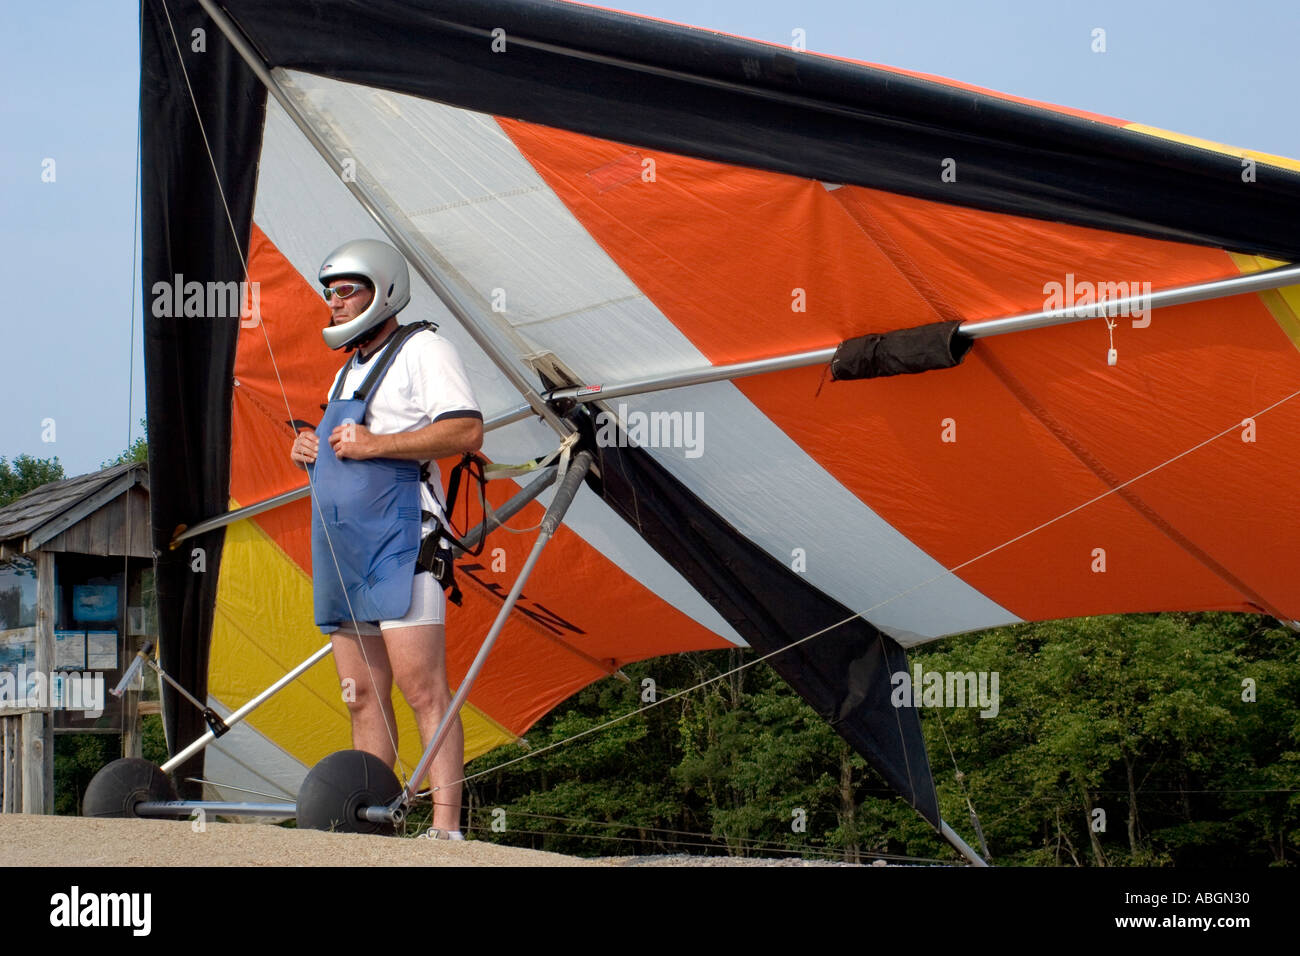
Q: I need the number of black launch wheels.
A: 2